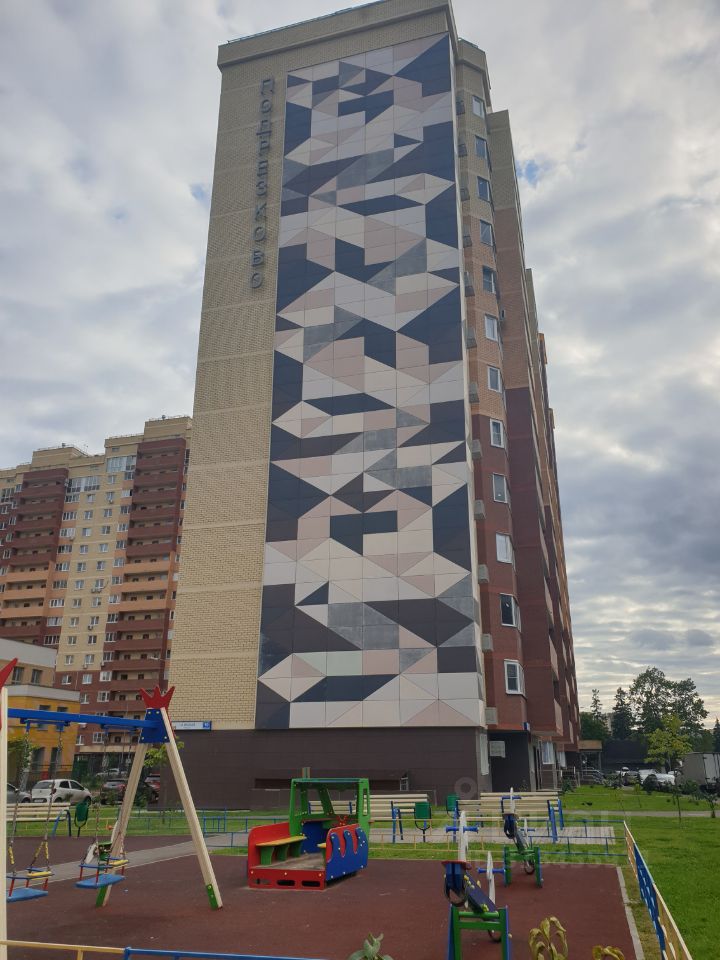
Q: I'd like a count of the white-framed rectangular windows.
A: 12